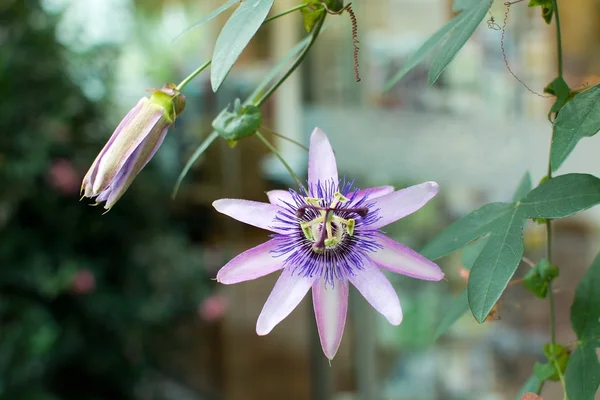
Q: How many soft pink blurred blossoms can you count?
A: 3